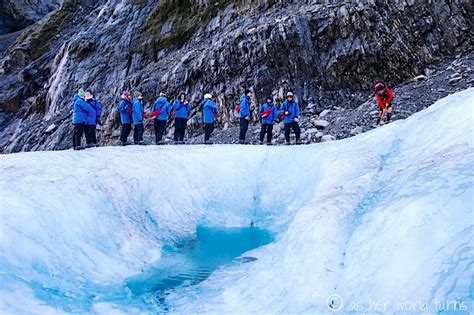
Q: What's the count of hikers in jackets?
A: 11